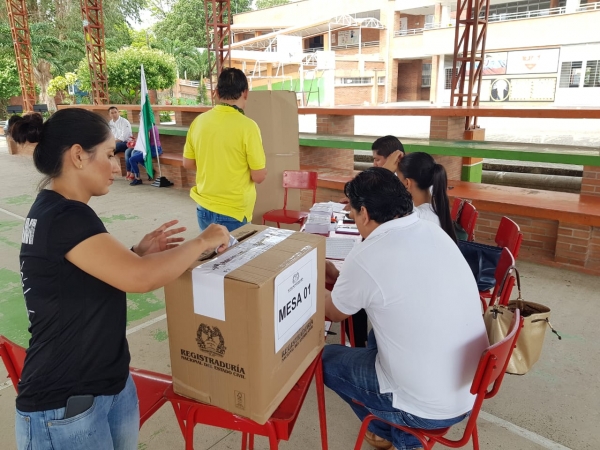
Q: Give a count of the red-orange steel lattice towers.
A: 4